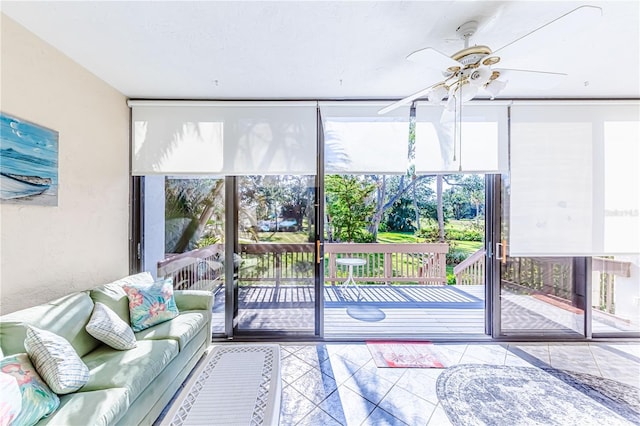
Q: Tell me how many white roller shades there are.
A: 4